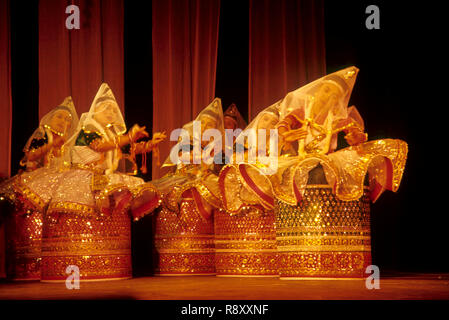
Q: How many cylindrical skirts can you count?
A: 5